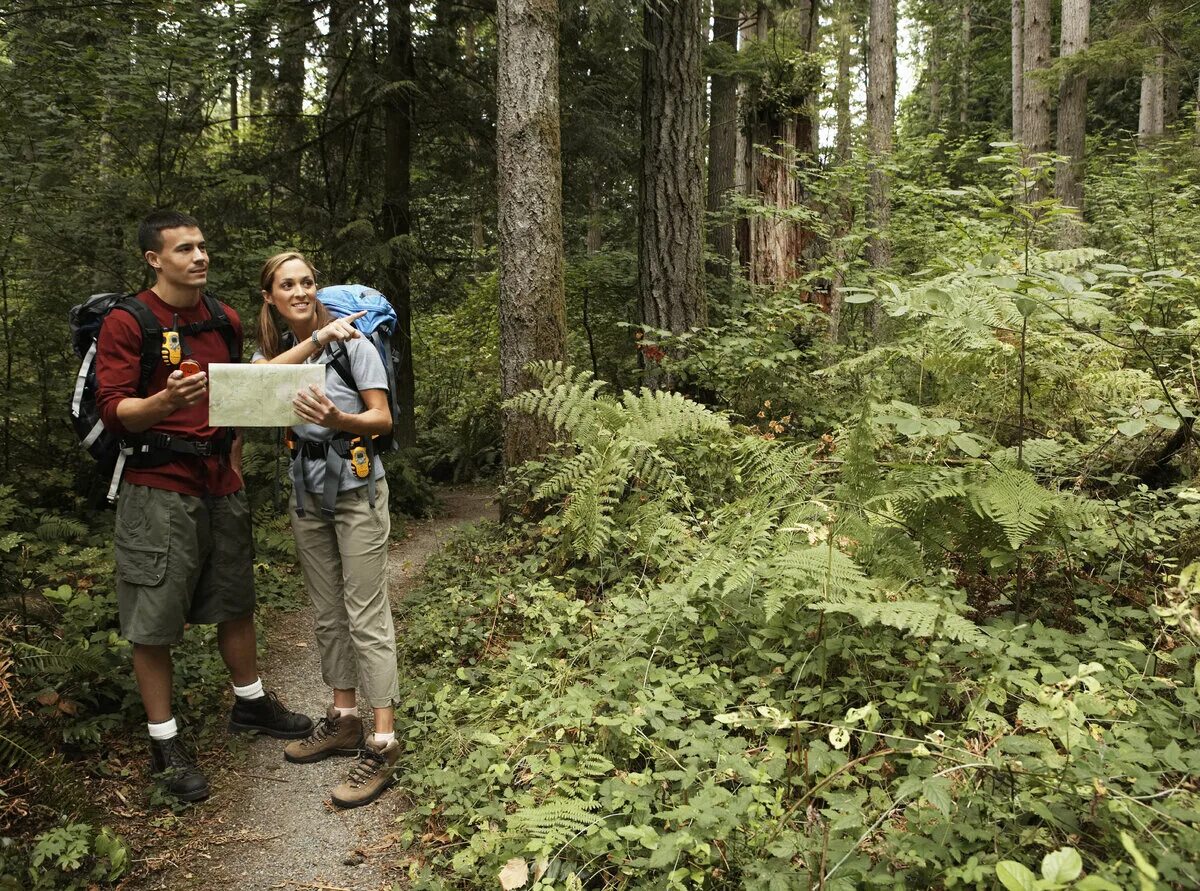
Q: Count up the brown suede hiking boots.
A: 2